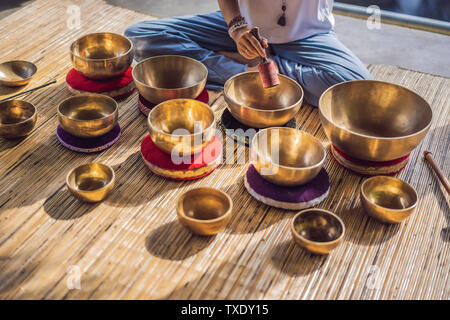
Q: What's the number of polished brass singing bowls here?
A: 13